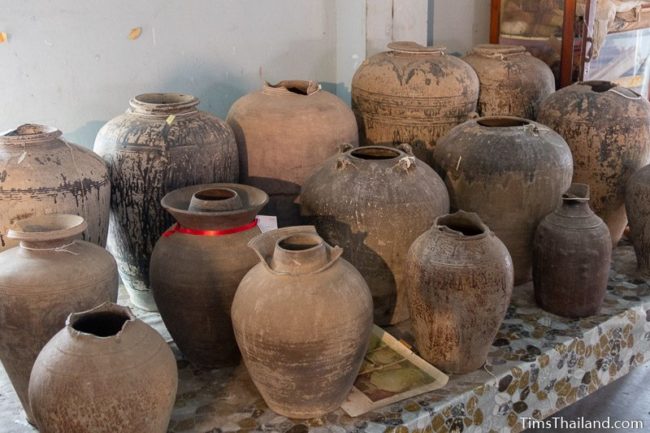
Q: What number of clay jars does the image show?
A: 15